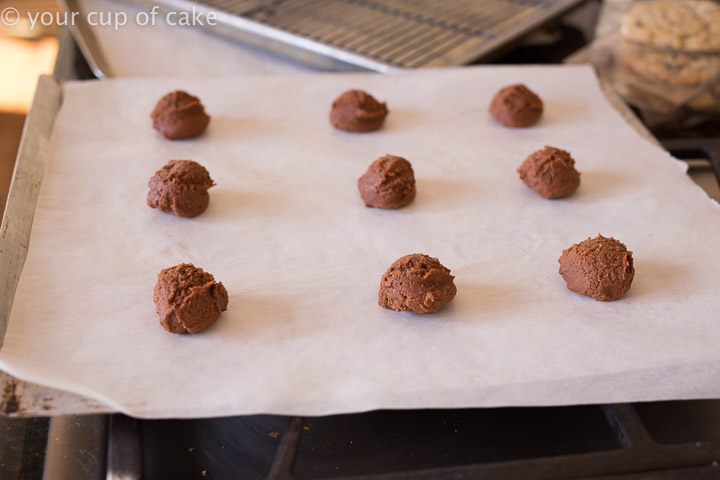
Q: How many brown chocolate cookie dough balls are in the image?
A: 9